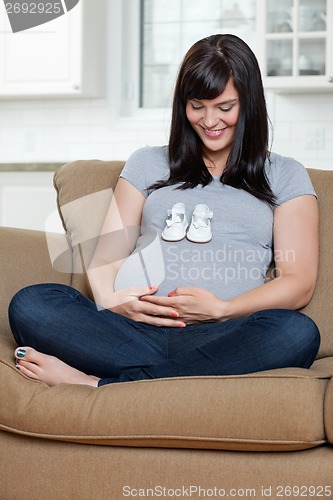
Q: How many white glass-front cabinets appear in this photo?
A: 1